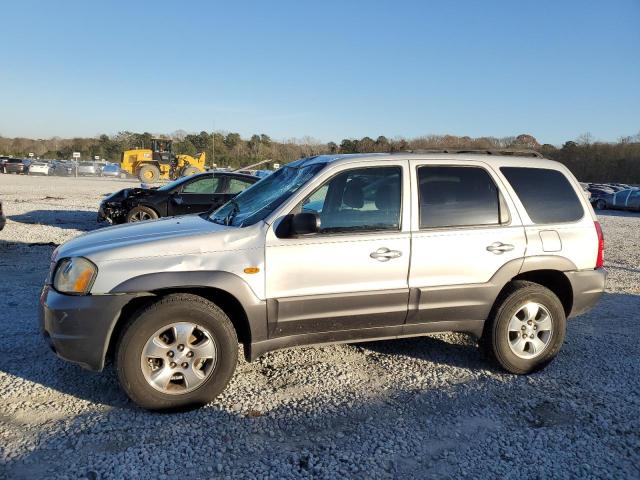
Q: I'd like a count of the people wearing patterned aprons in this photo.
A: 0